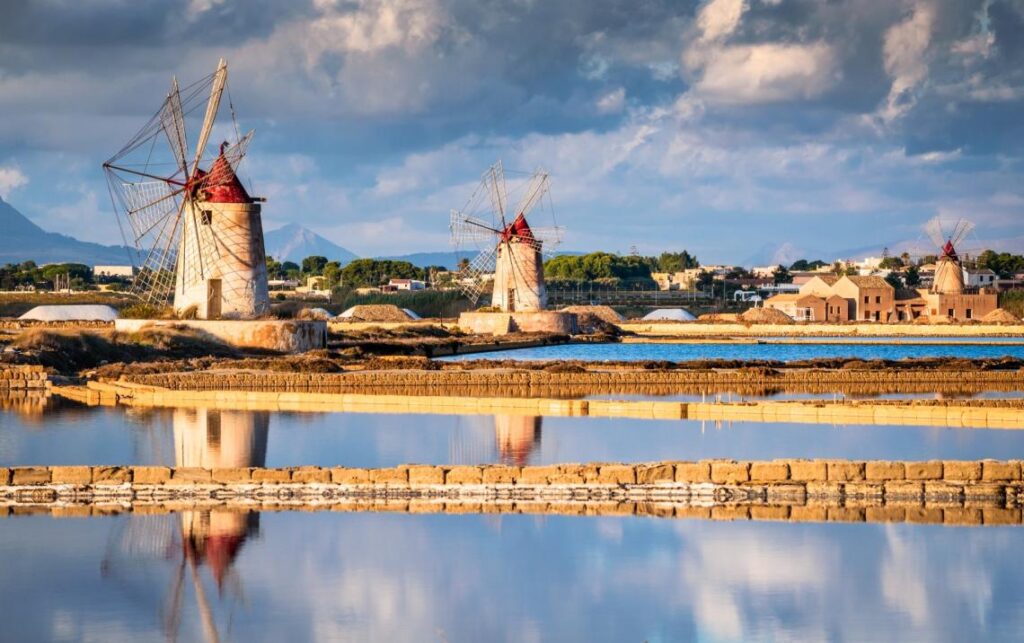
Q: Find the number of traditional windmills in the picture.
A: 3